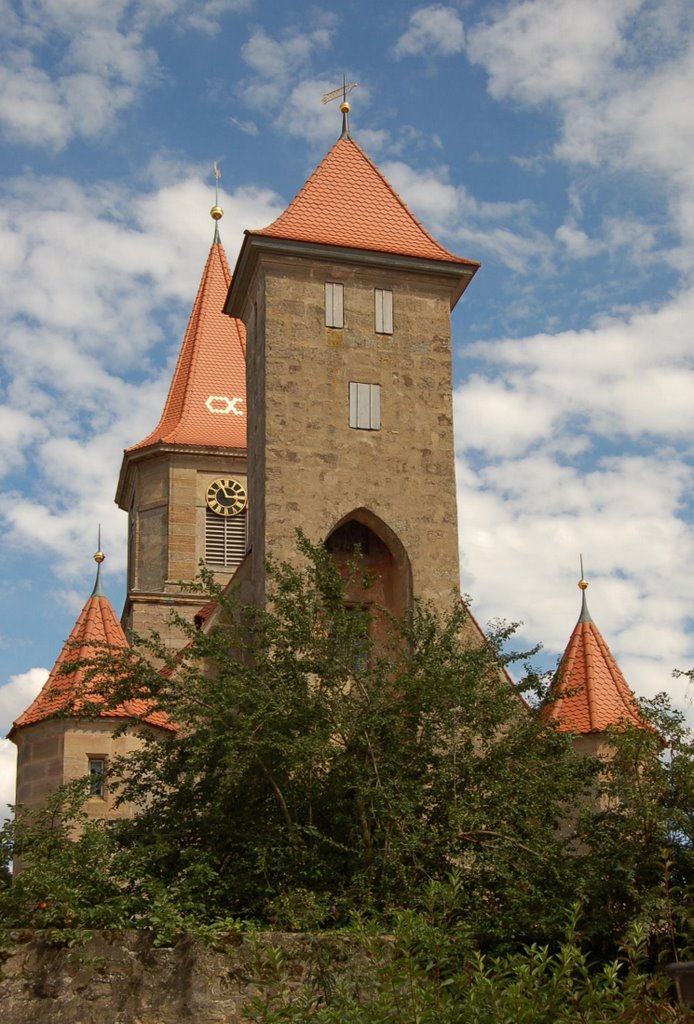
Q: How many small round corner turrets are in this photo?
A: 2